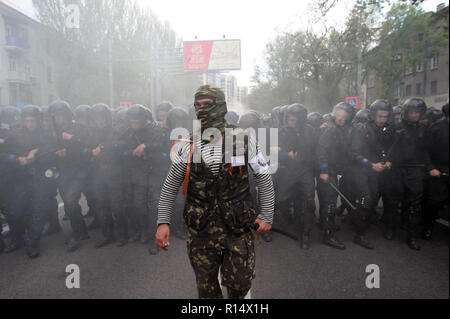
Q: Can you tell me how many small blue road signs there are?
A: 2